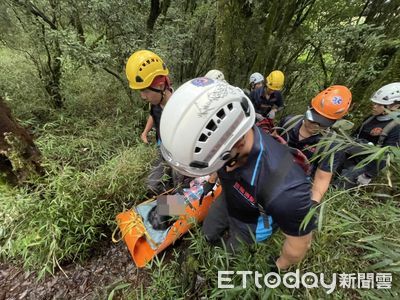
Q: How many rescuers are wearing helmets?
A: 7